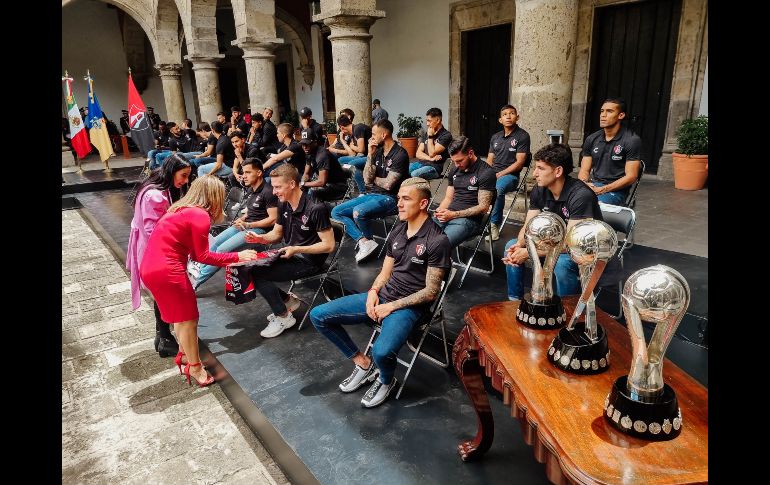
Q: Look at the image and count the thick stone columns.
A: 5